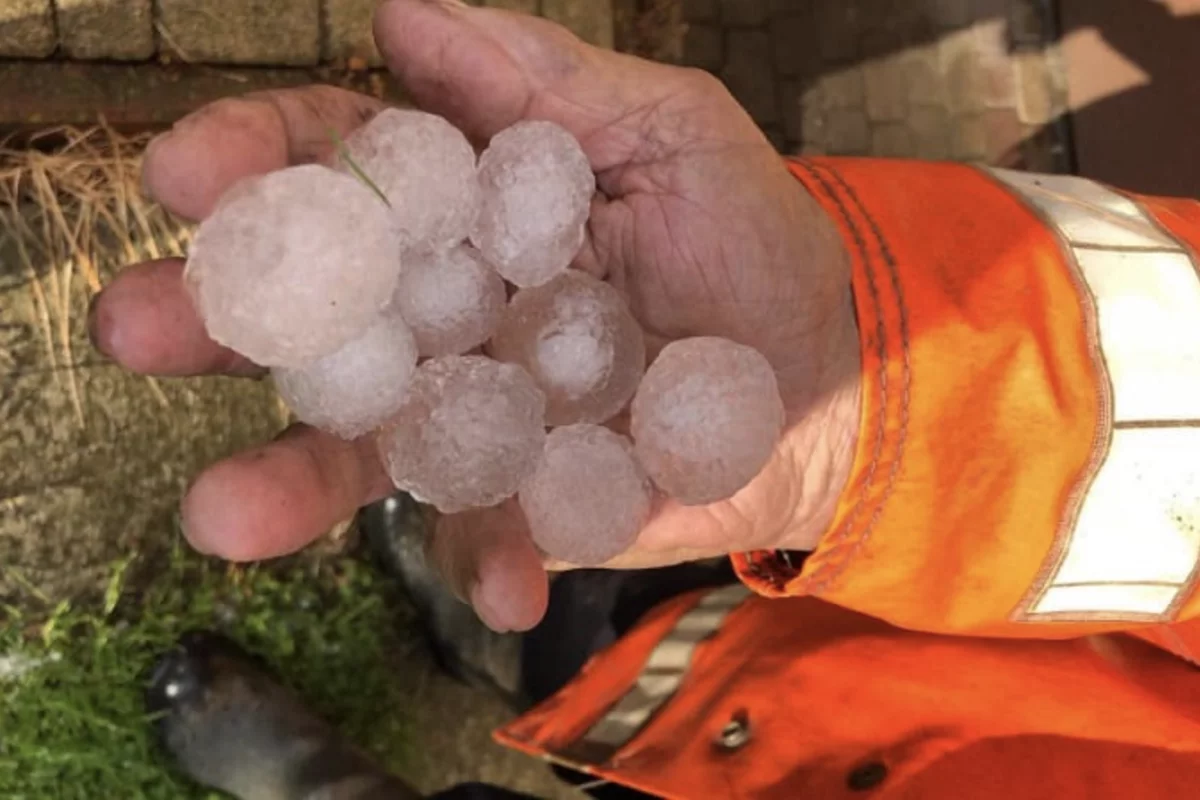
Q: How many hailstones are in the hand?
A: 9